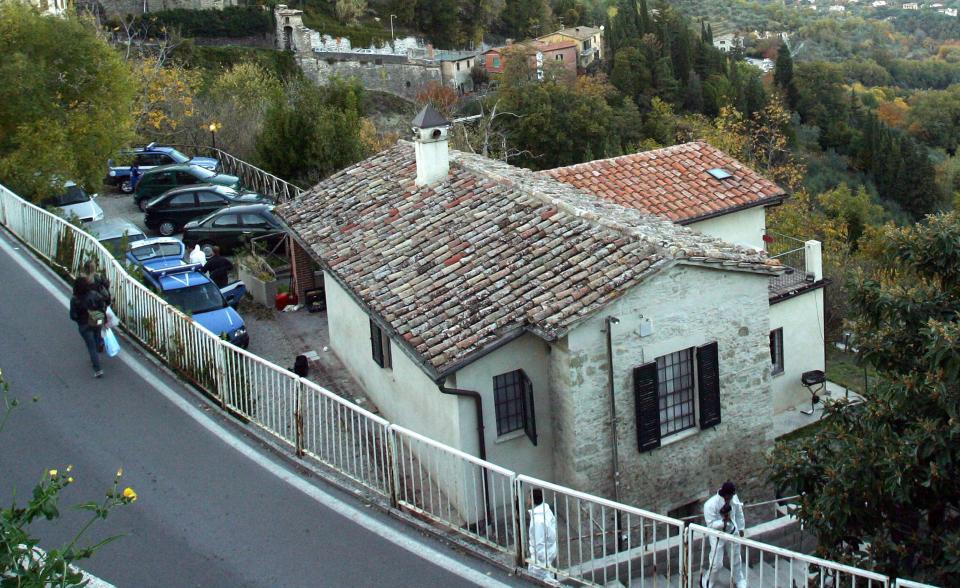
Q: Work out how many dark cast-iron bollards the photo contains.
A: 0